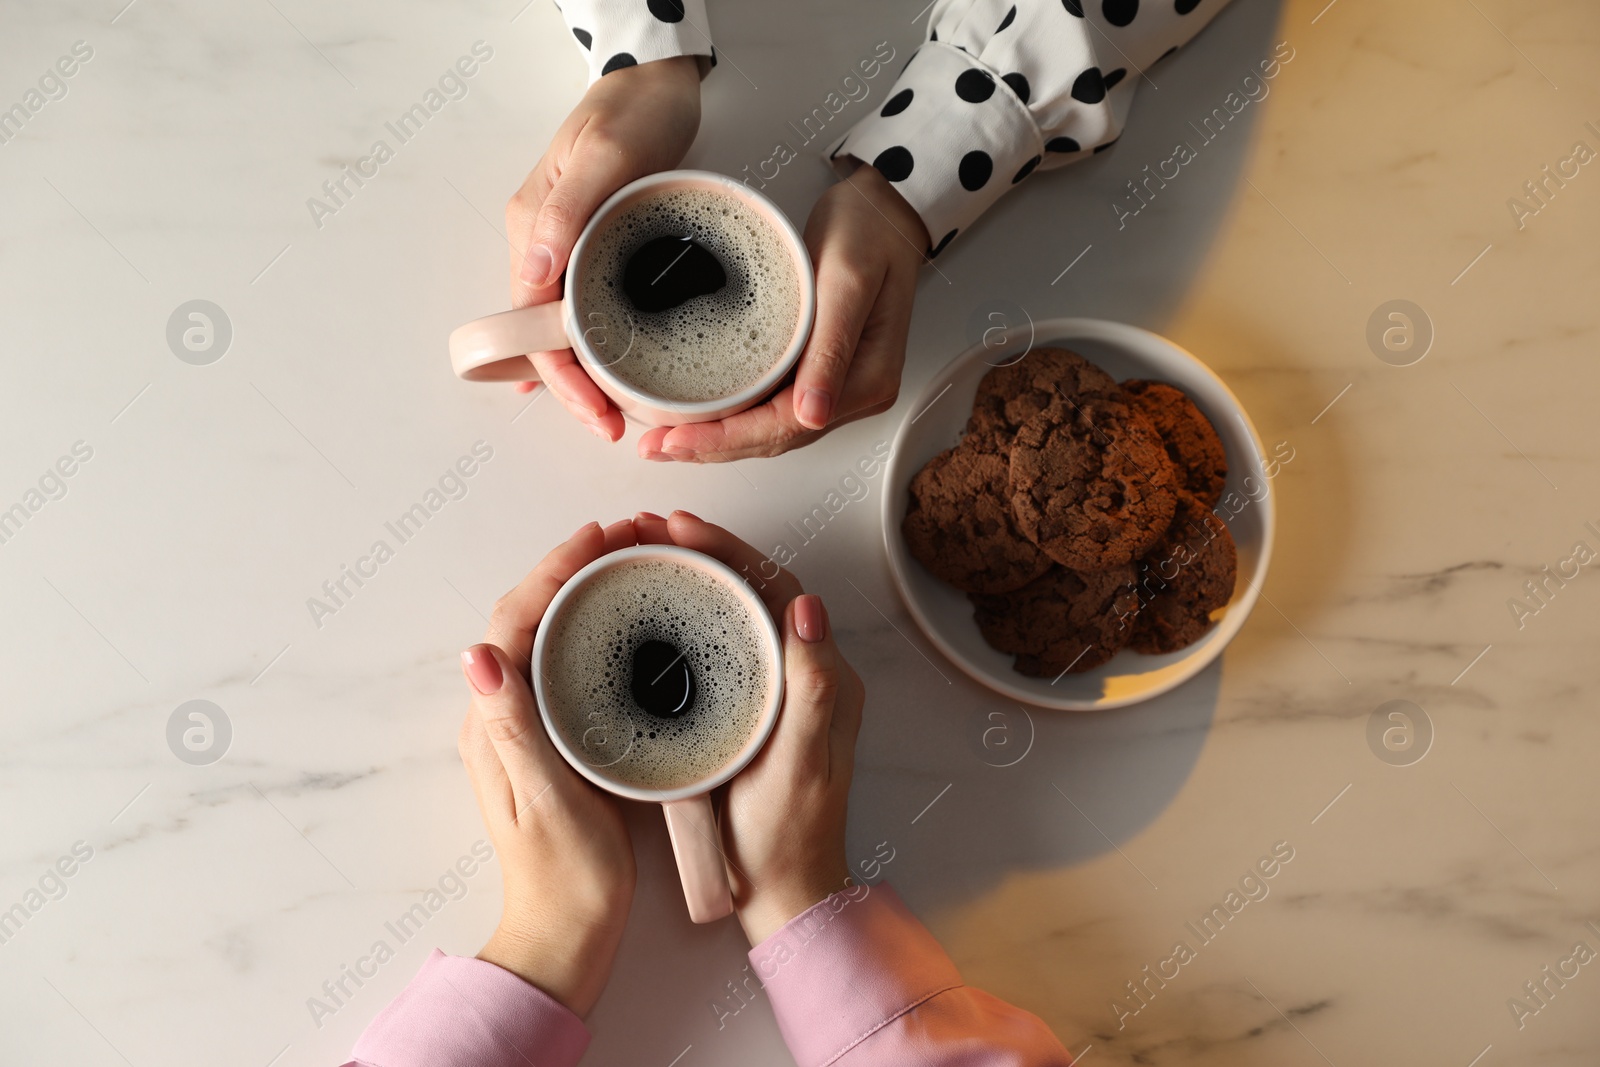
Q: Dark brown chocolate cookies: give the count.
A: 6